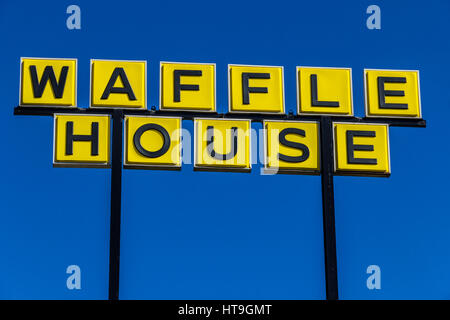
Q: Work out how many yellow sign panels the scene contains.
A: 11